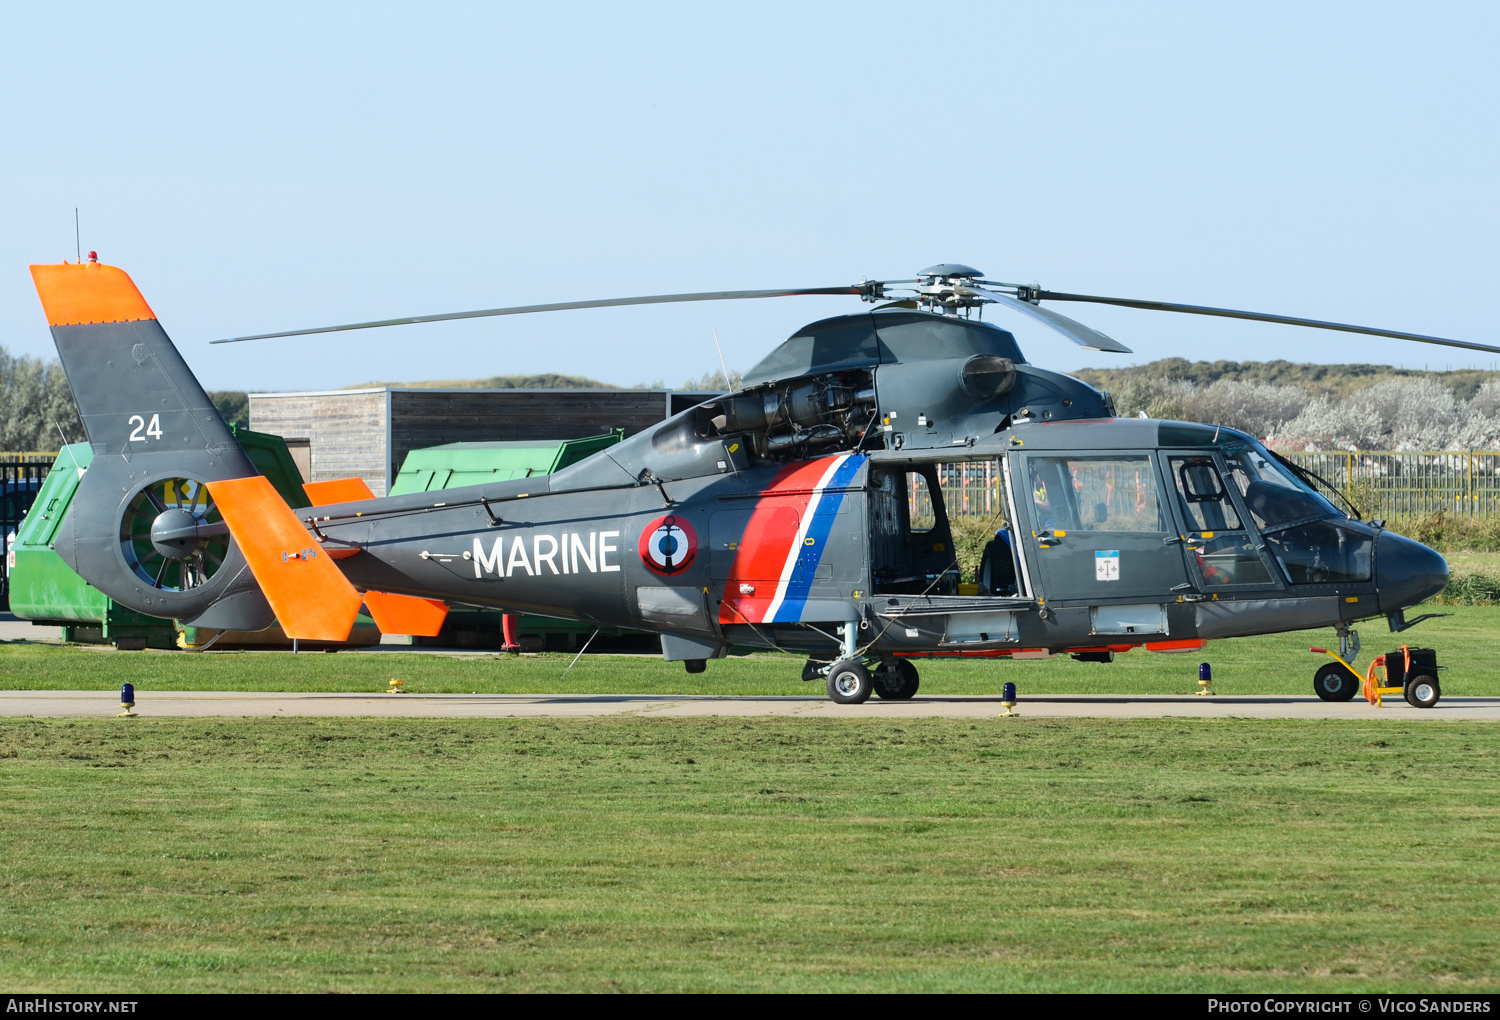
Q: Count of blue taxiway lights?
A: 3